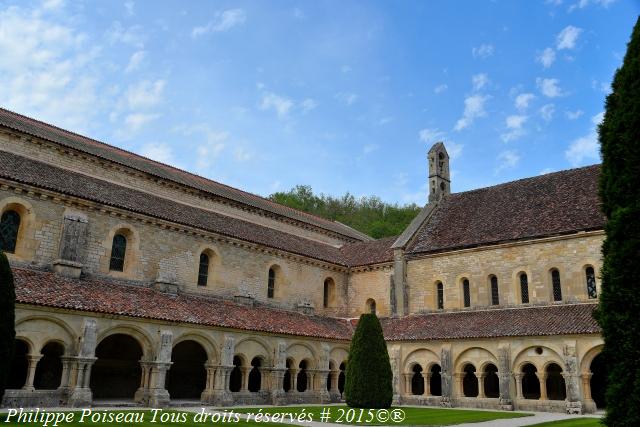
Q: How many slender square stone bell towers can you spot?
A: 1